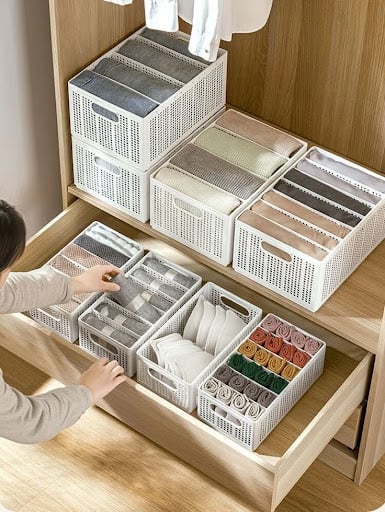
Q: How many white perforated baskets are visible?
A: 8